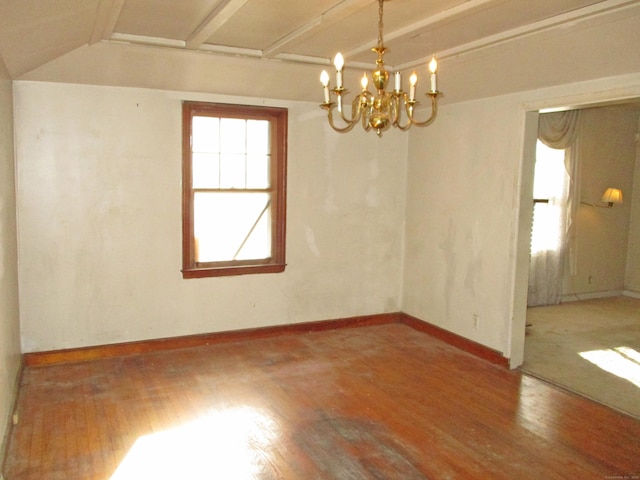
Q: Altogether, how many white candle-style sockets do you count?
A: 6